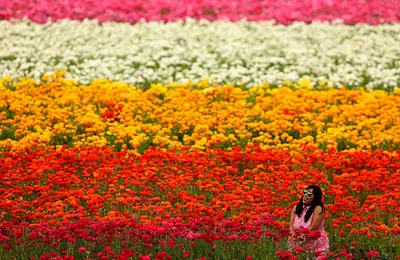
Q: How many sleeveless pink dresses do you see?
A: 1